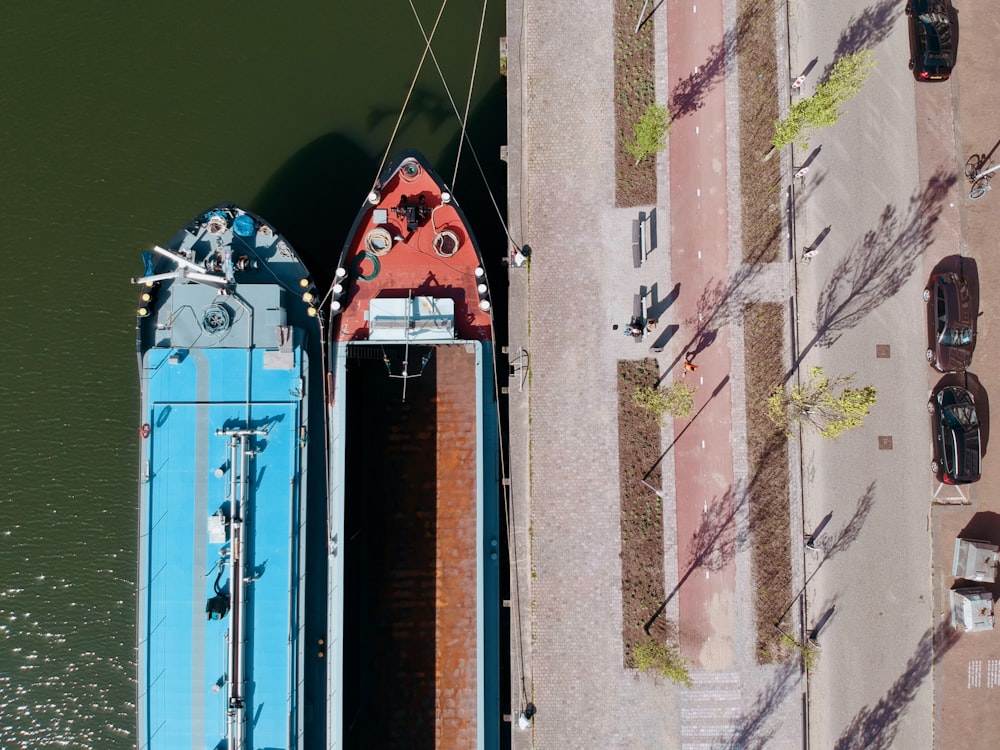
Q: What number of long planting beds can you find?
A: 4